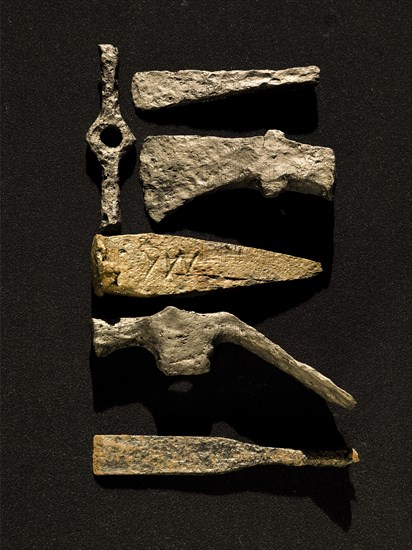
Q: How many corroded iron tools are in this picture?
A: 6